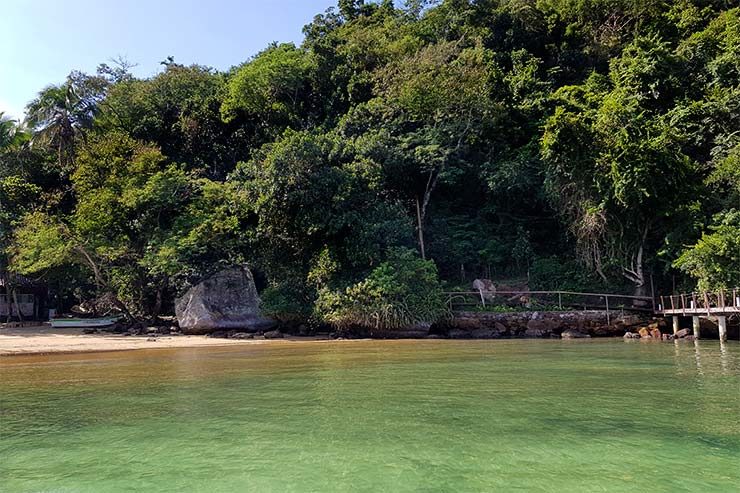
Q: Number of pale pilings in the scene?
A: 3